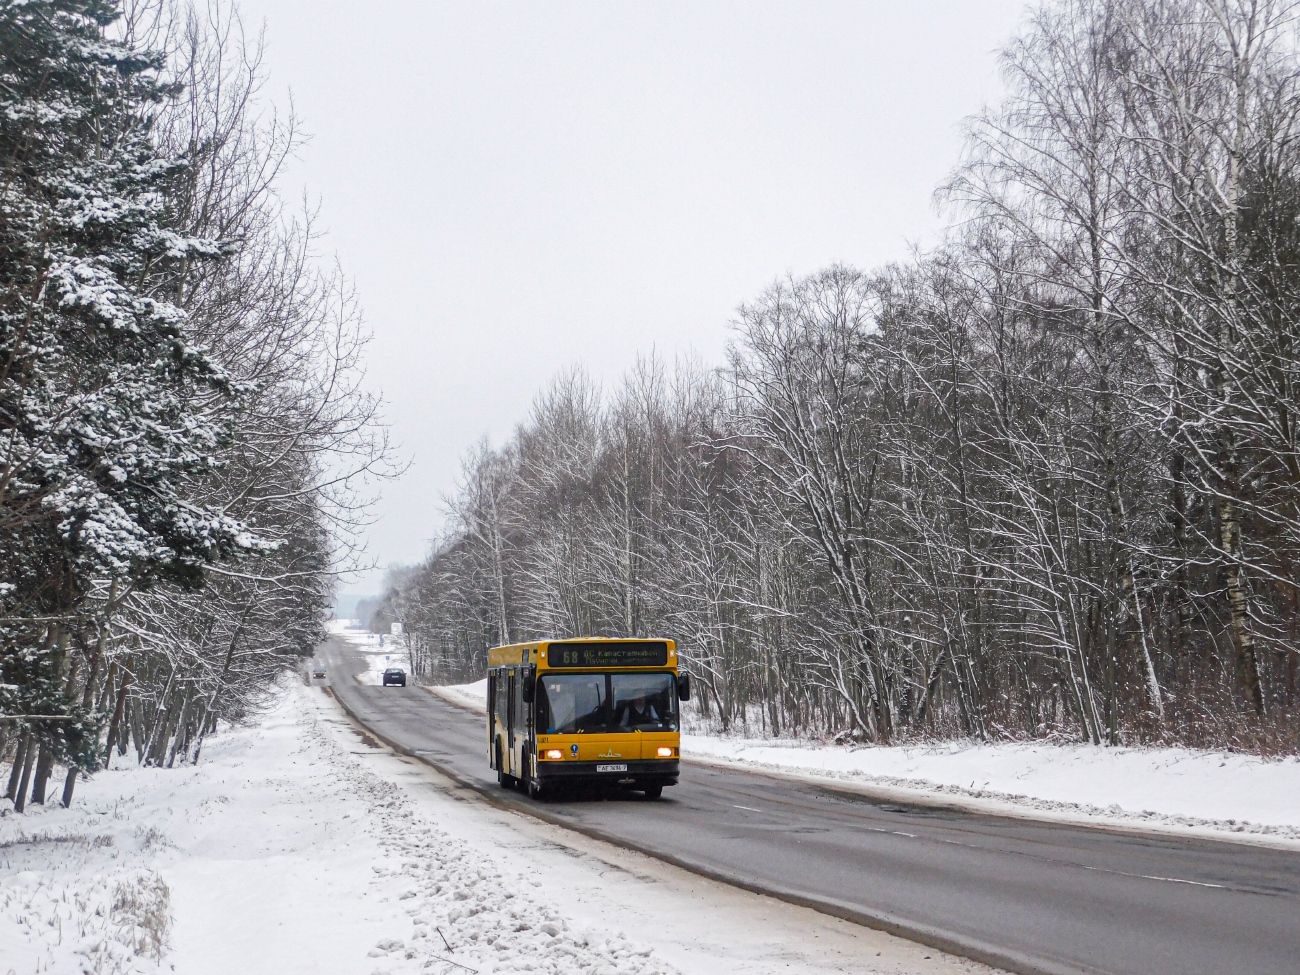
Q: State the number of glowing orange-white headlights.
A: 2